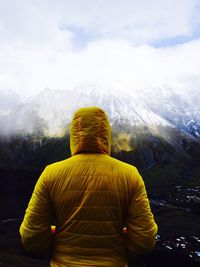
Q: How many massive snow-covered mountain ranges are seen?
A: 1